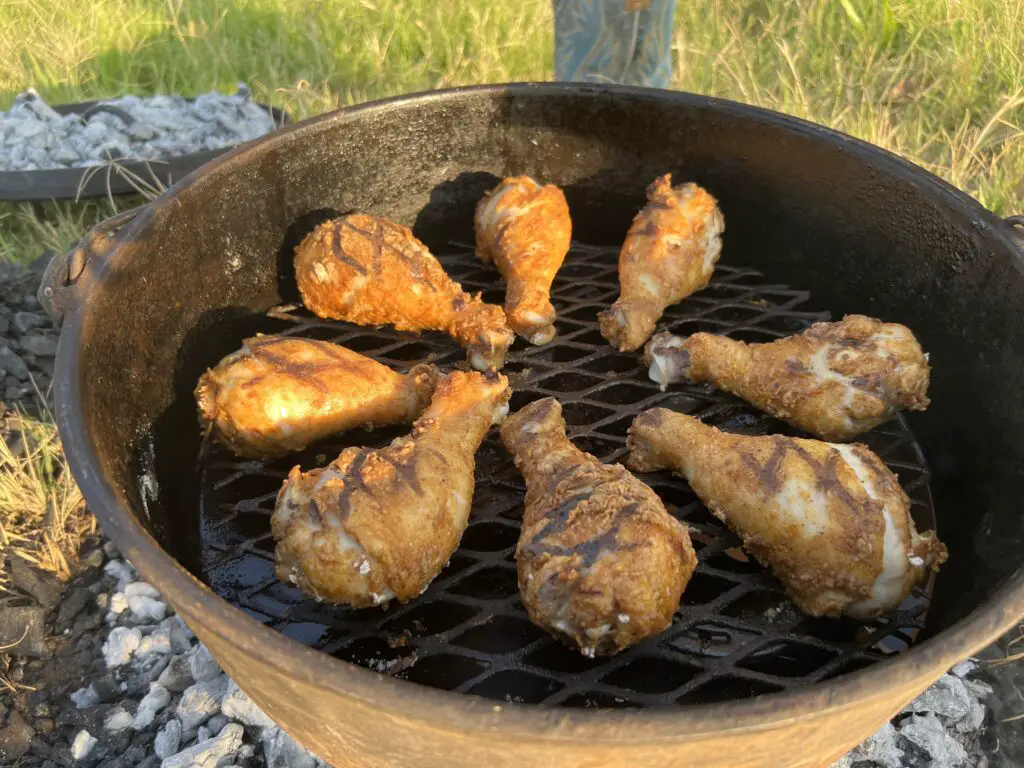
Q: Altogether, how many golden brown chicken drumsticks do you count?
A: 8